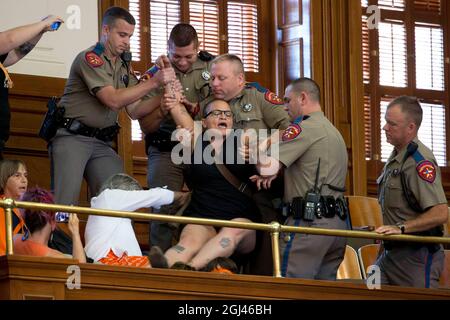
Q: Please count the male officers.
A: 5